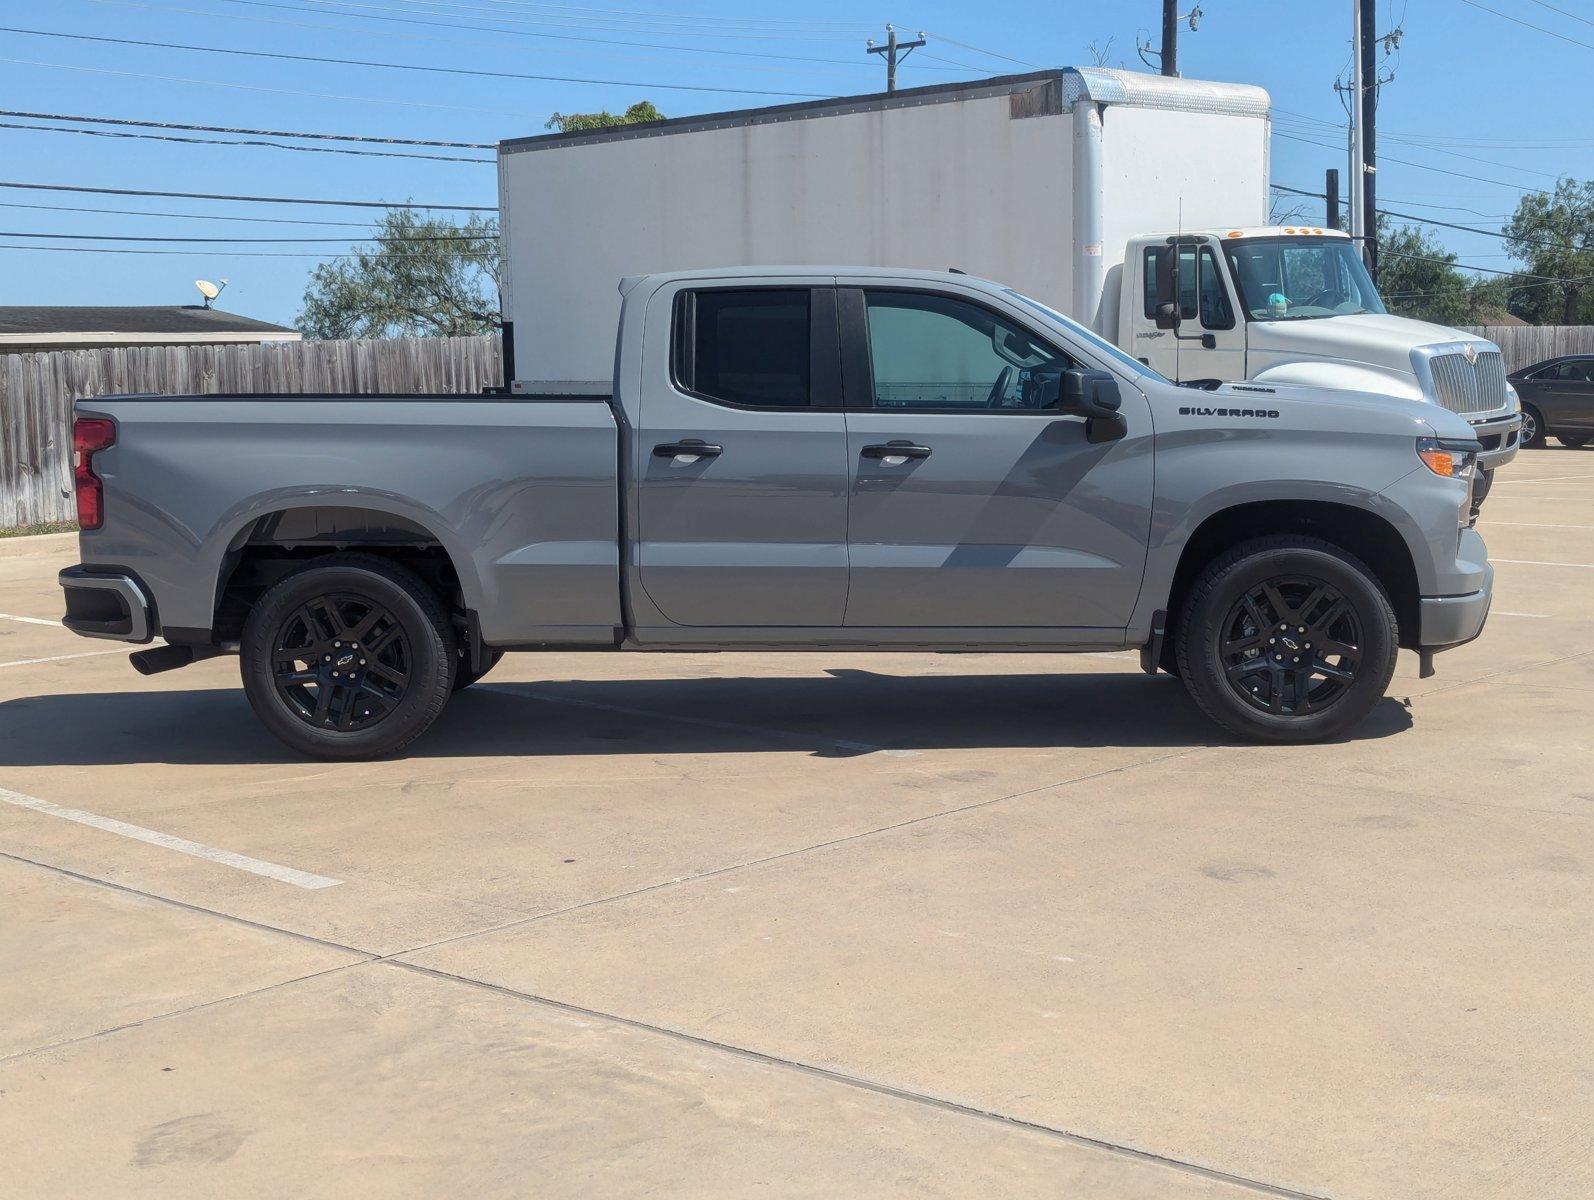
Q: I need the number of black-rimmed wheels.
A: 2